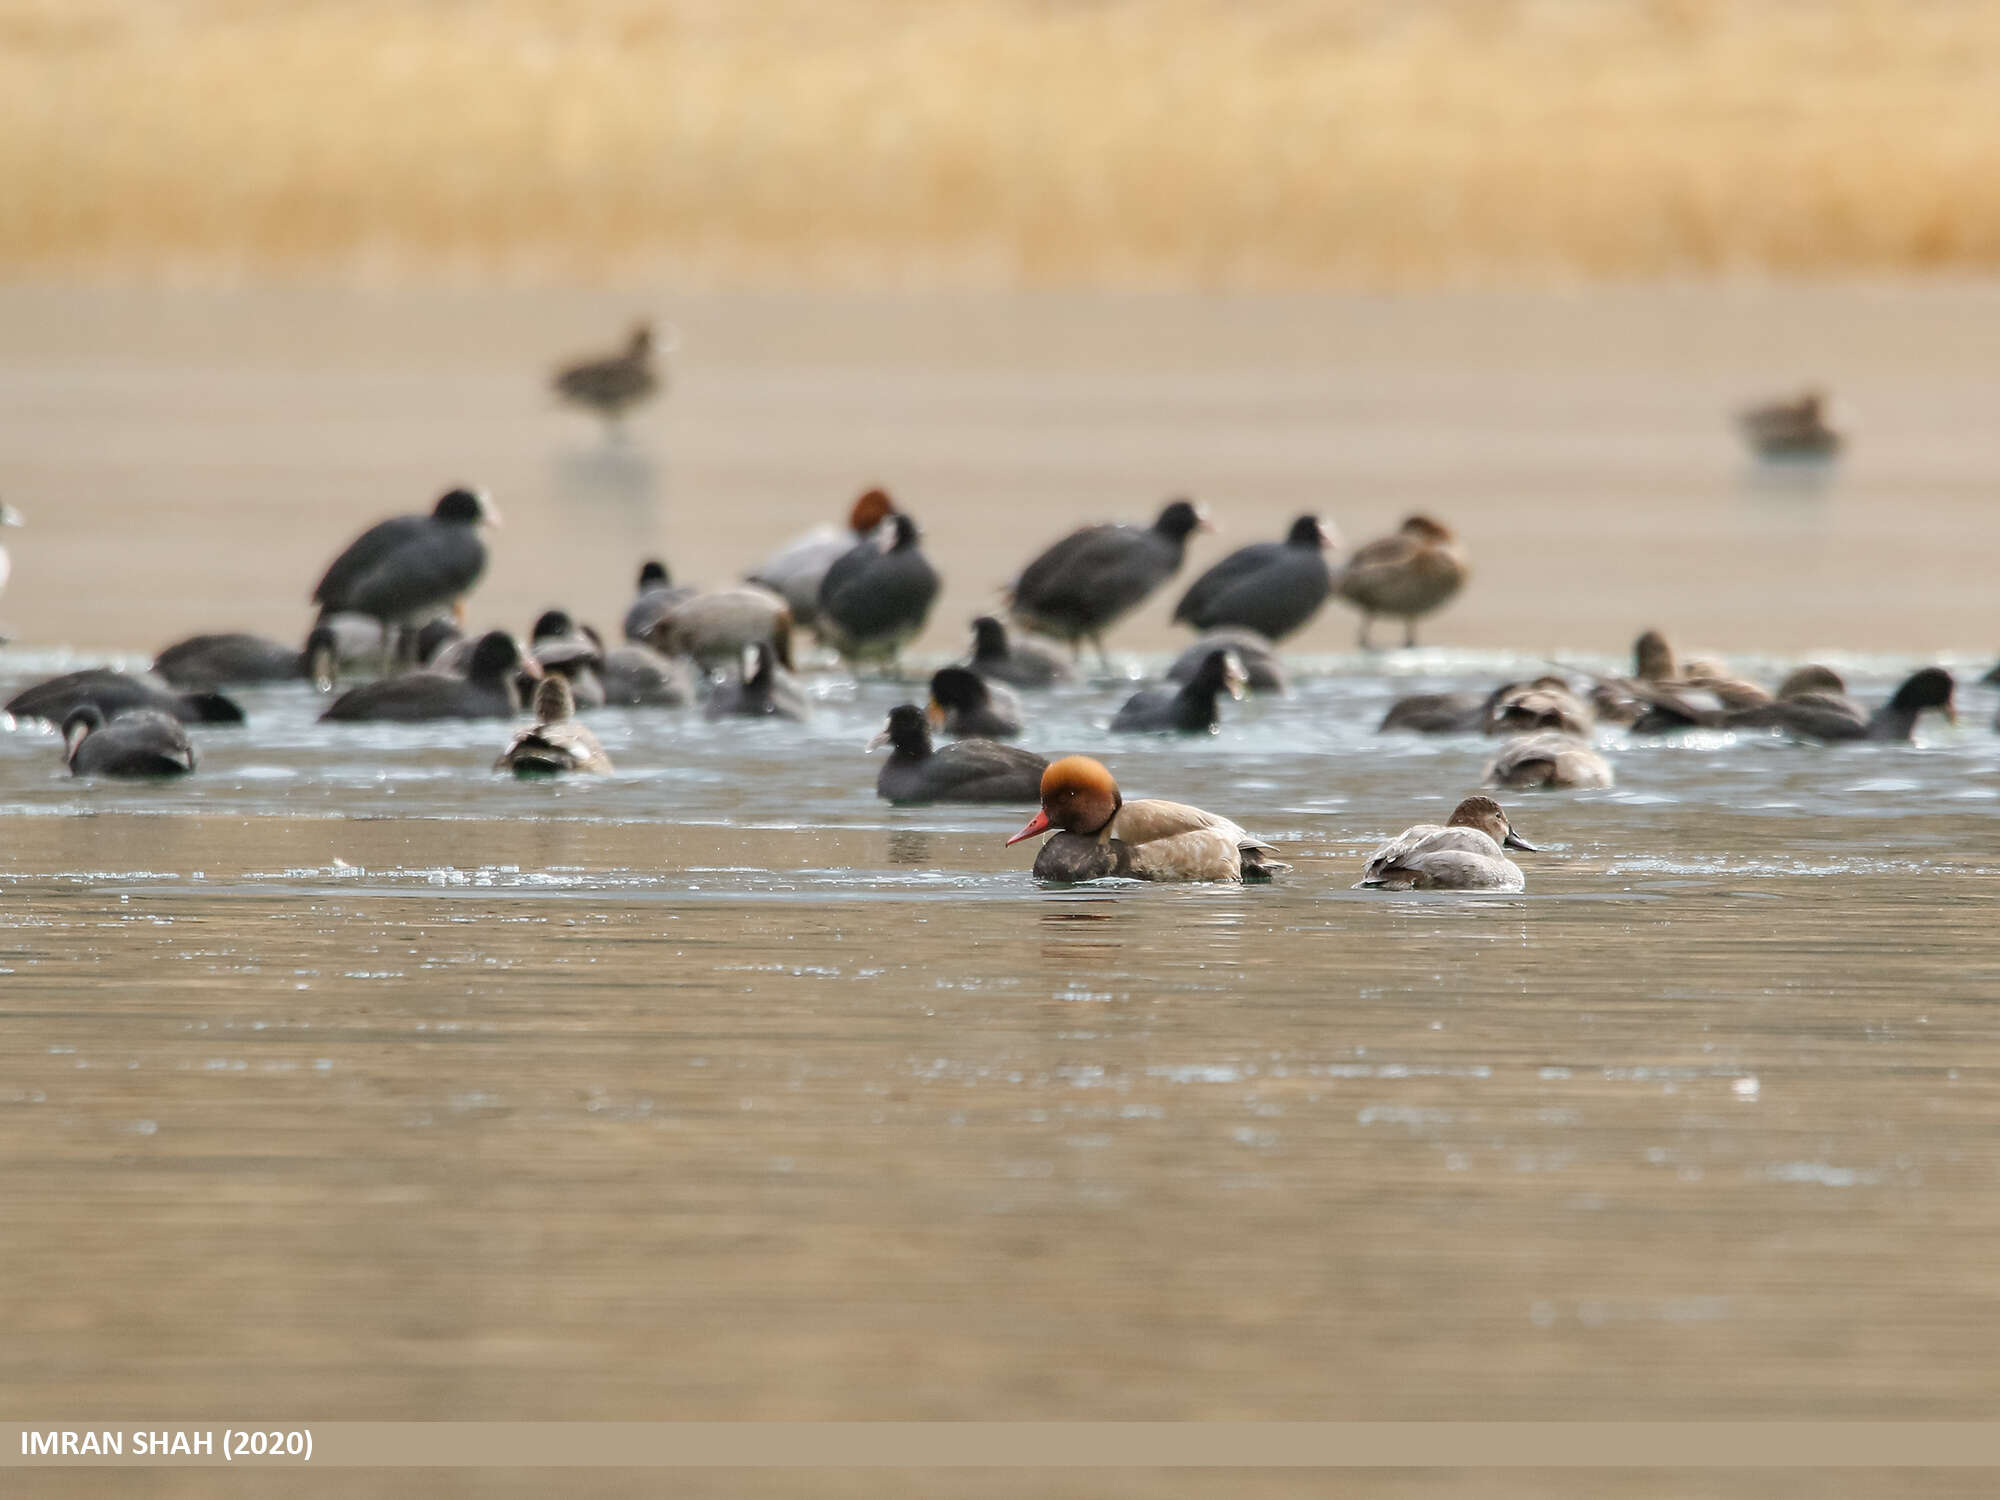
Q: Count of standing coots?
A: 4